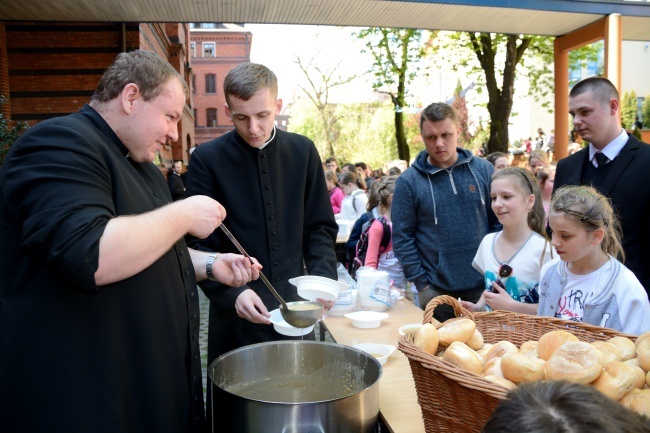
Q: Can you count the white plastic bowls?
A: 5